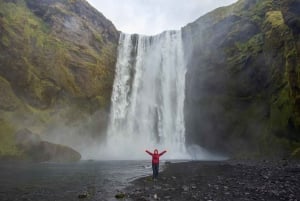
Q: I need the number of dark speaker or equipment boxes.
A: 0